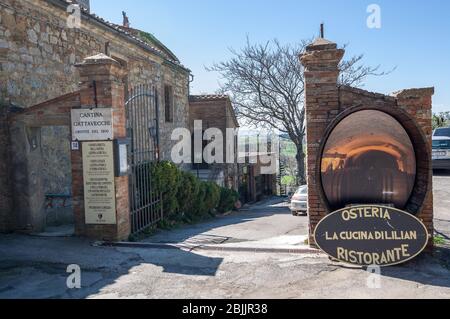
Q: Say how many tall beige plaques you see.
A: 1